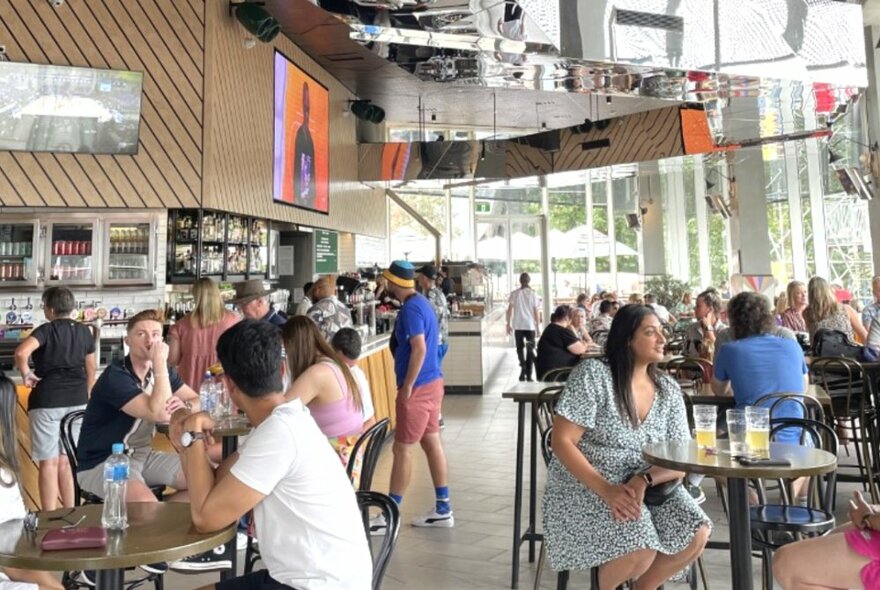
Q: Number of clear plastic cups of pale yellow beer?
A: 2